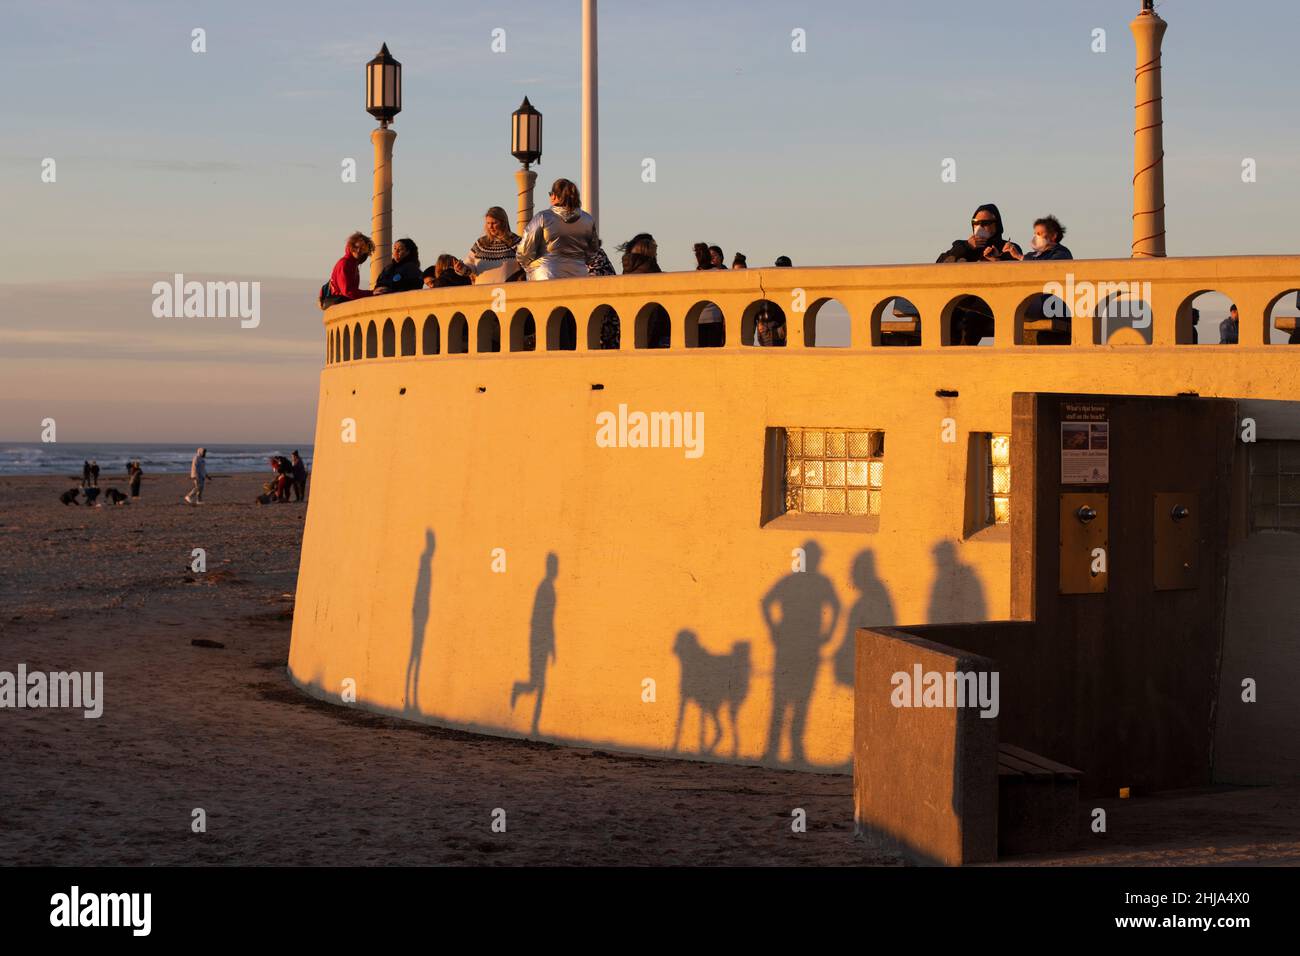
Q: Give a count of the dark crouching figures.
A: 3